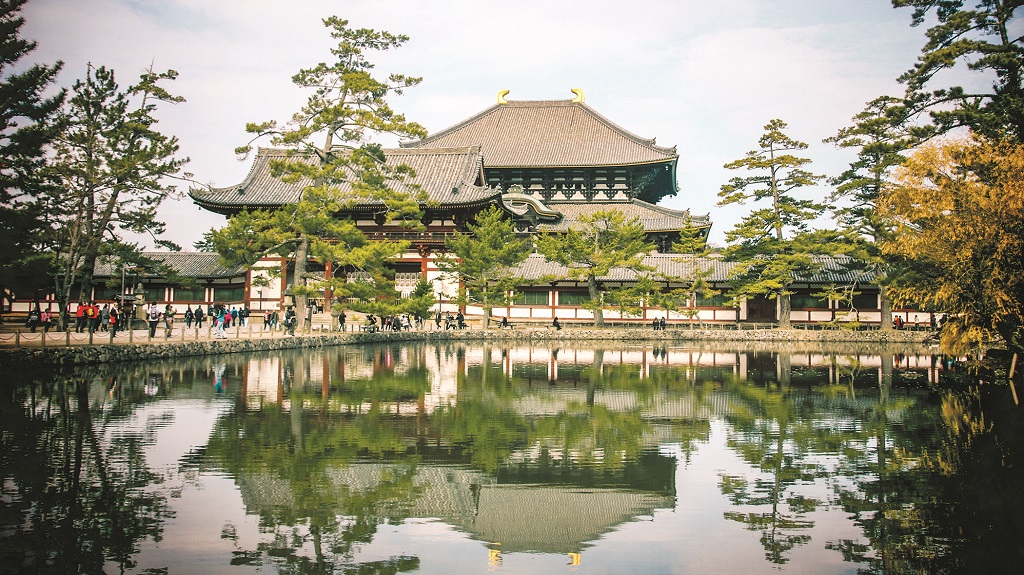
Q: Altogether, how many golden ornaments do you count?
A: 2